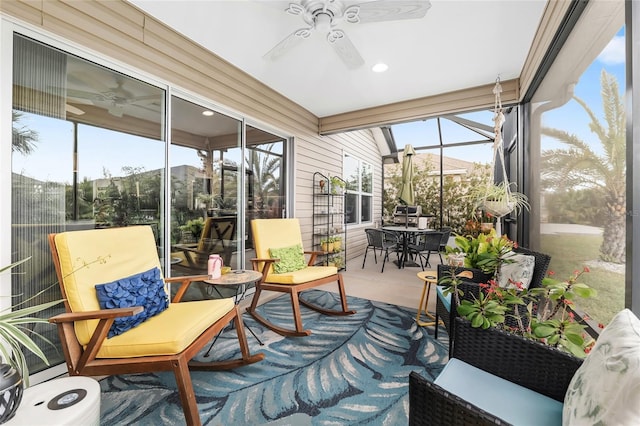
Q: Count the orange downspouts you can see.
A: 0